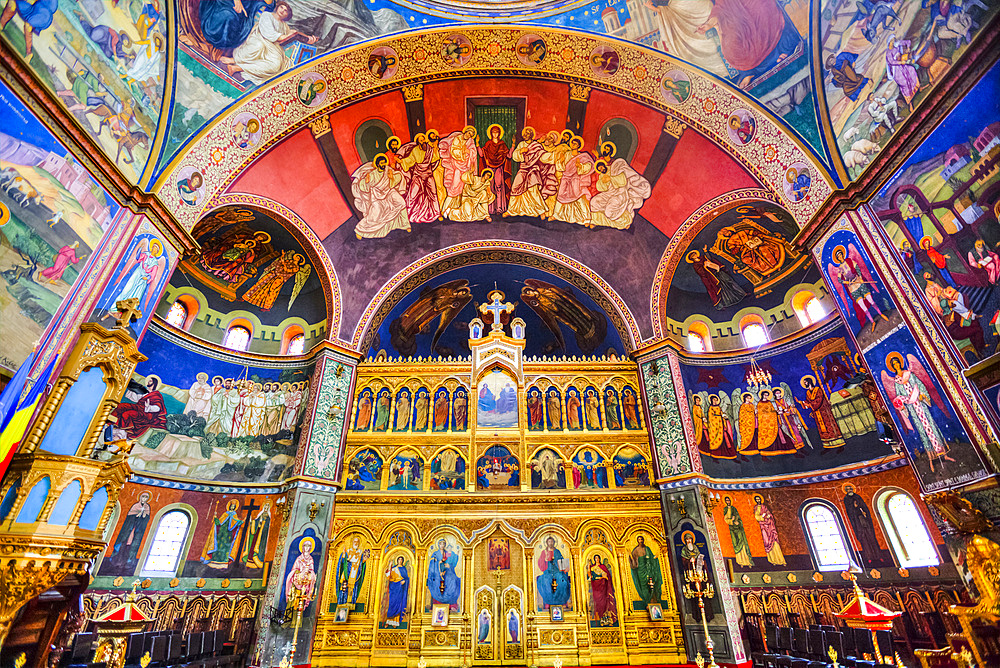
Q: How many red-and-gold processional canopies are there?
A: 2